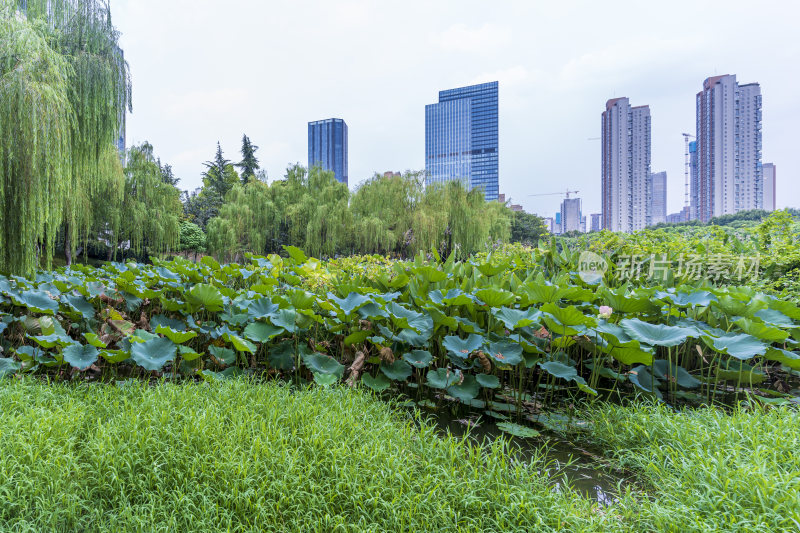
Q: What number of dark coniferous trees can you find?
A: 2